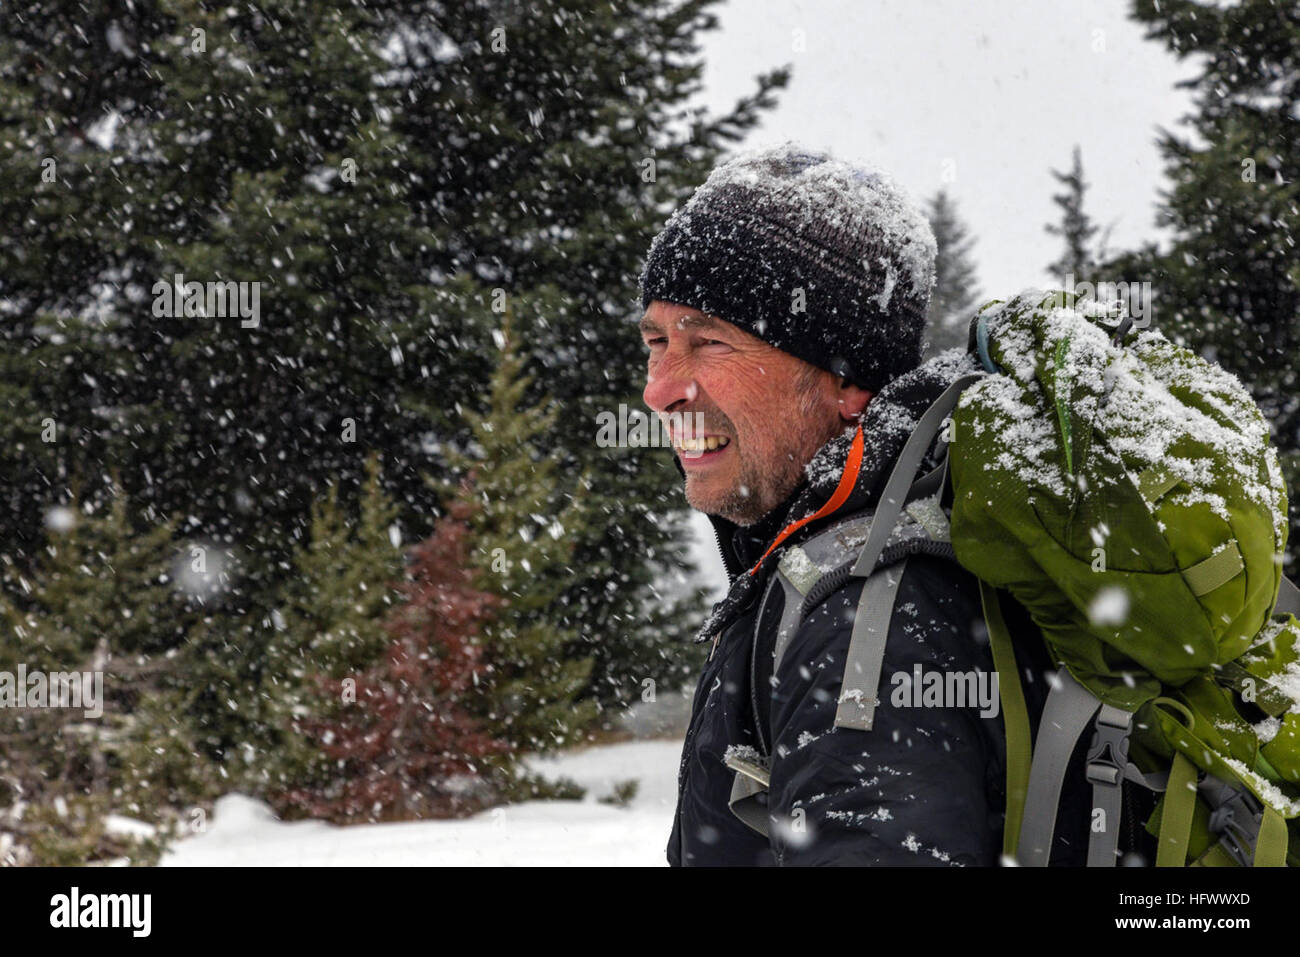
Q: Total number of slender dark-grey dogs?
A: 0